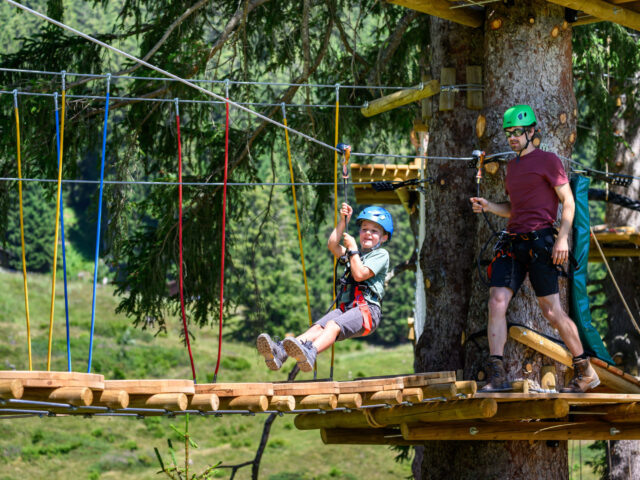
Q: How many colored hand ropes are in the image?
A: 8